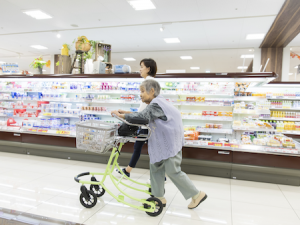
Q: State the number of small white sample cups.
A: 0